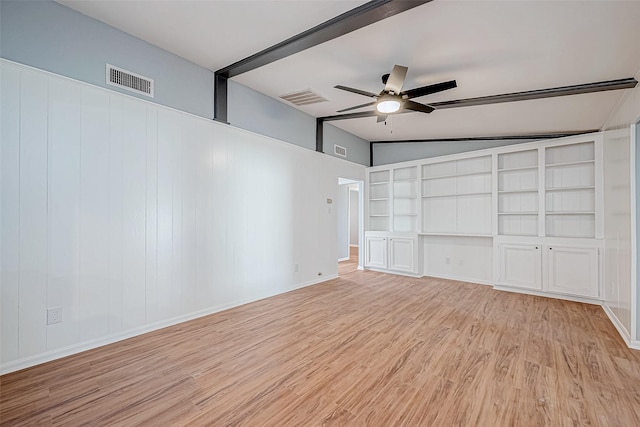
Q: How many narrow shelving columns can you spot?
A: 4